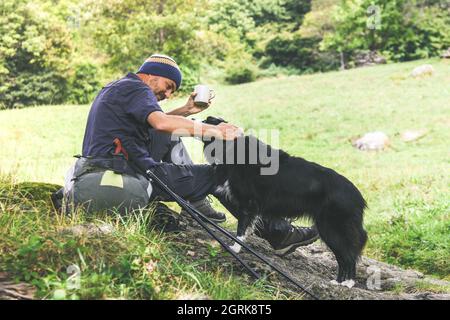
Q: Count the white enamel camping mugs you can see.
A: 1